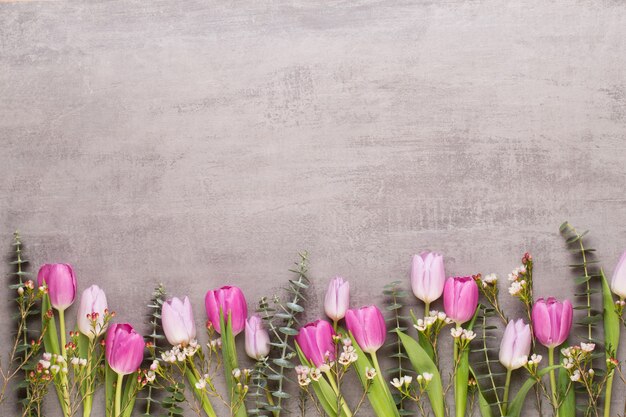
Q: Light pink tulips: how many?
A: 7